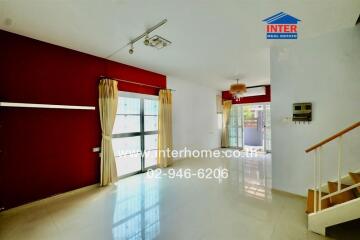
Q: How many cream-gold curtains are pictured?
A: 3